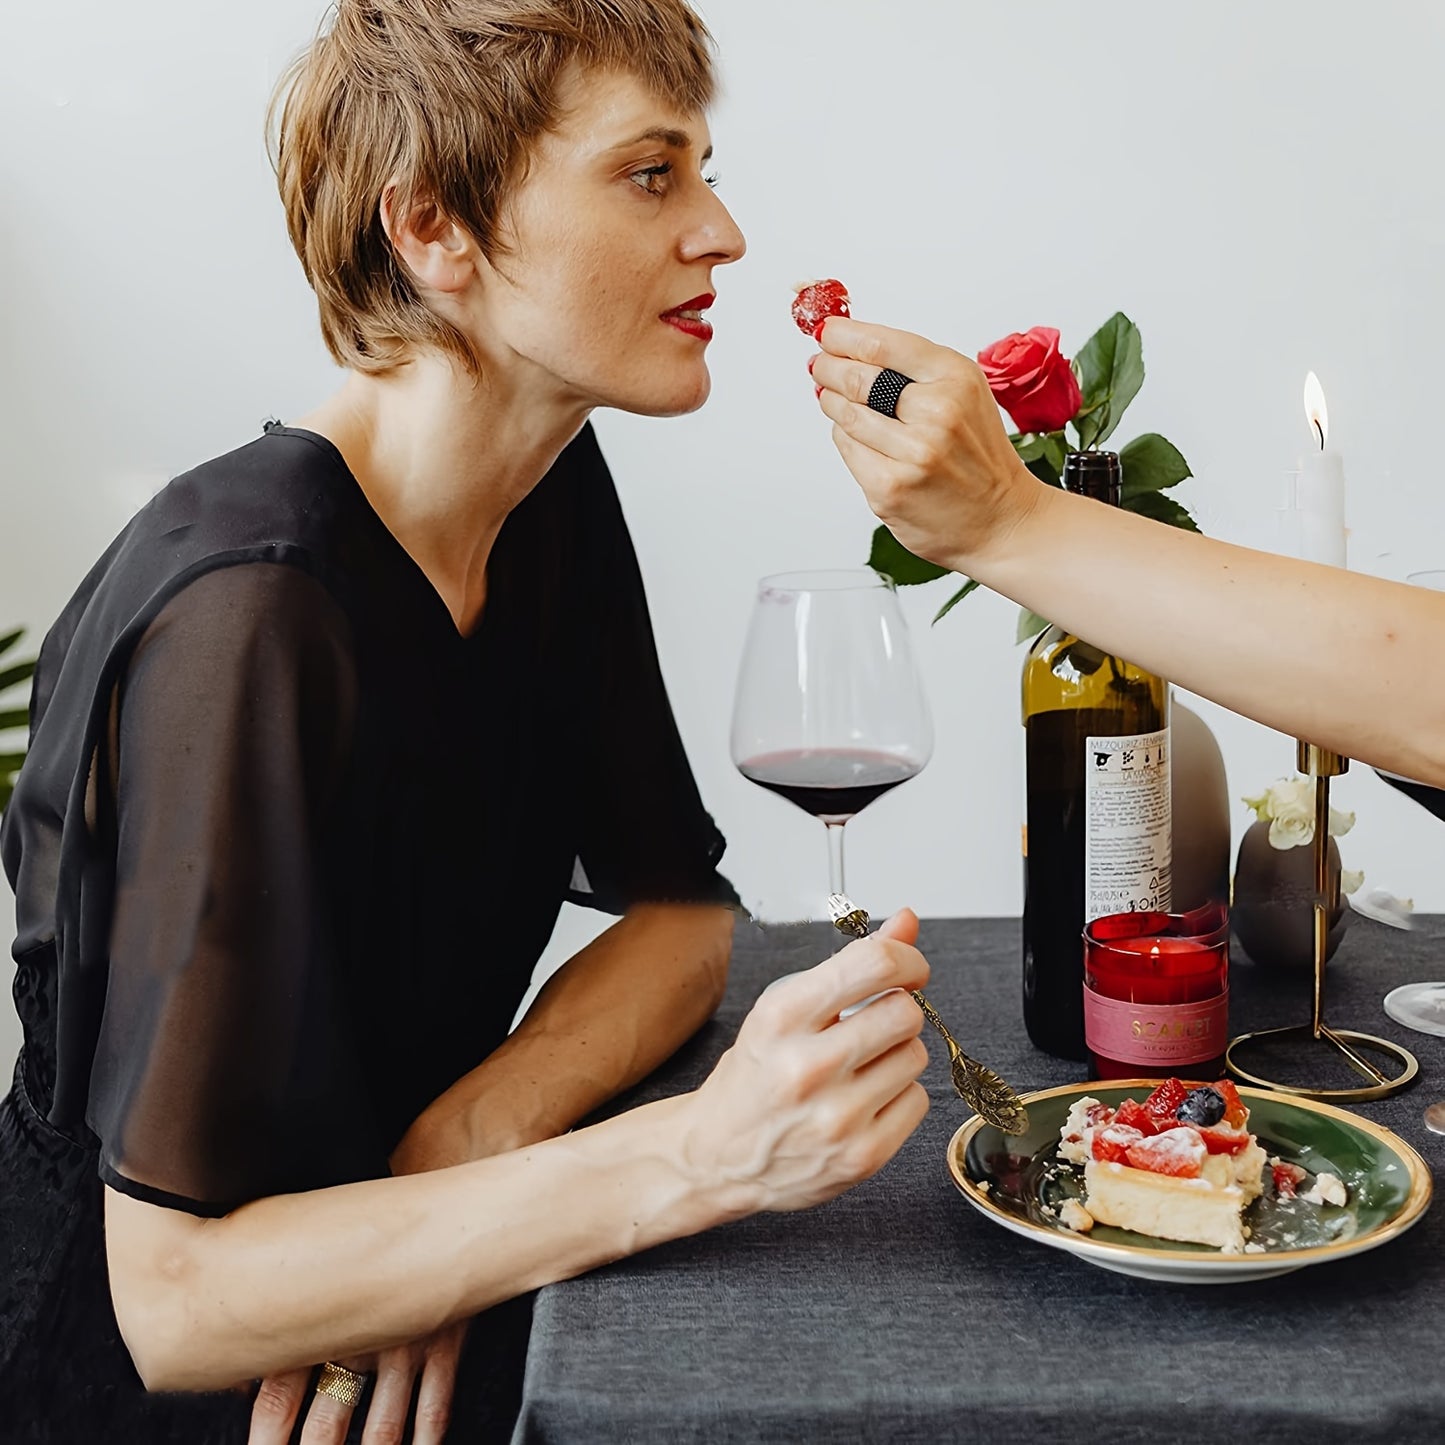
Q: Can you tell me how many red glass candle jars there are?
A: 1